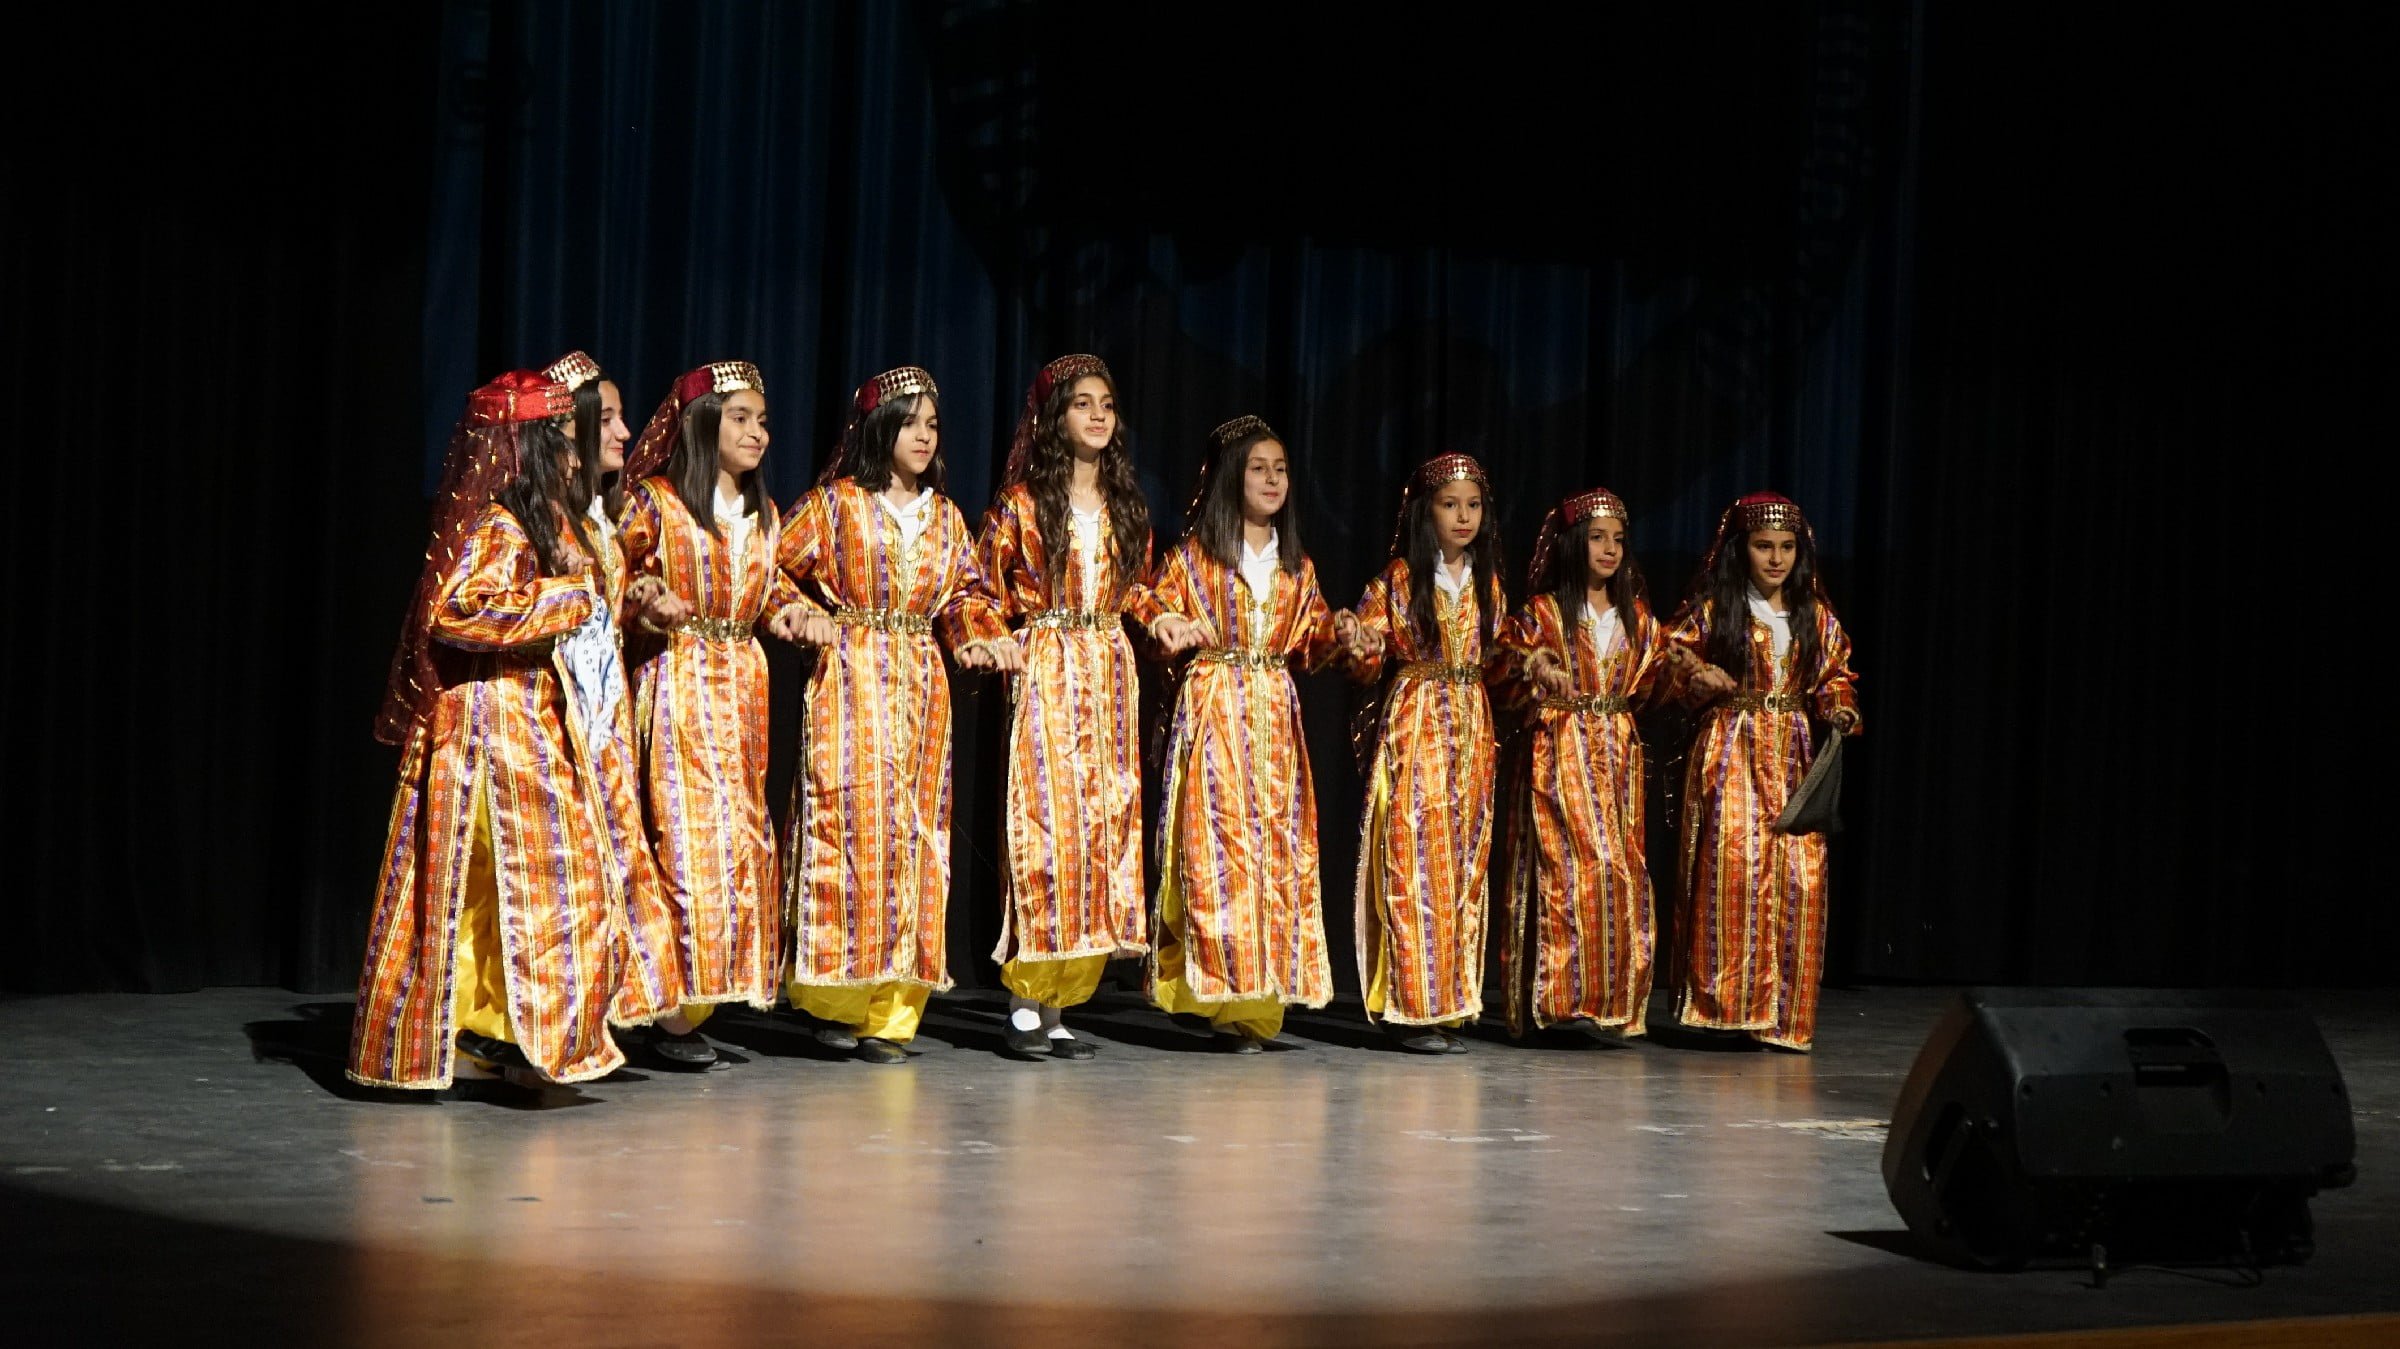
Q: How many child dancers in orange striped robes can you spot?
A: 9